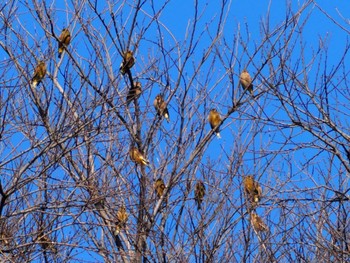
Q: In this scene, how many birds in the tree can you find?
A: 14